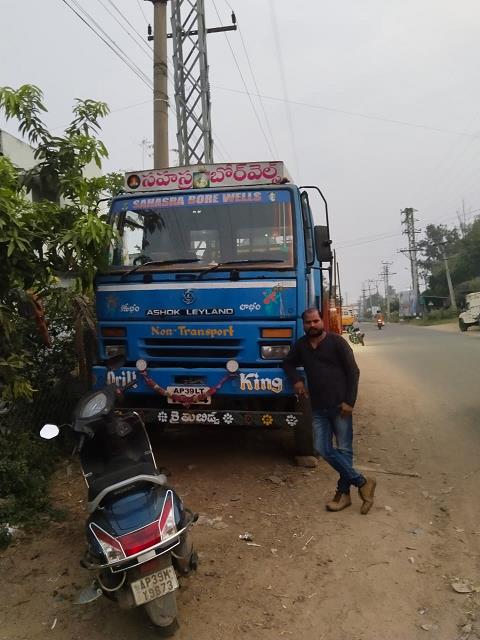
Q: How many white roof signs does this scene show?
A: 1